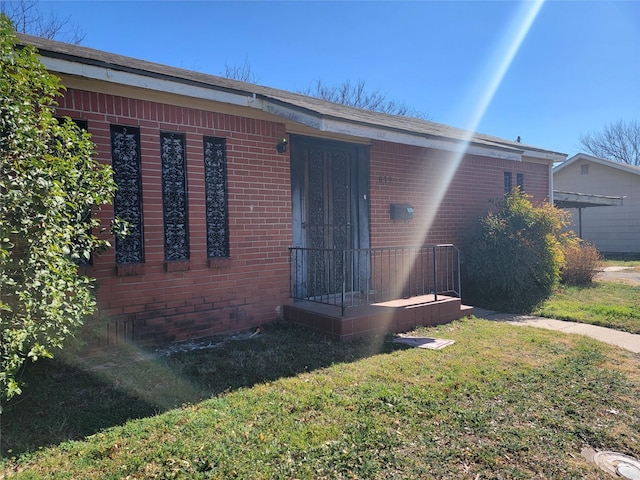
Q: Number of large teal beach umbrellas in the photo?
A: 0